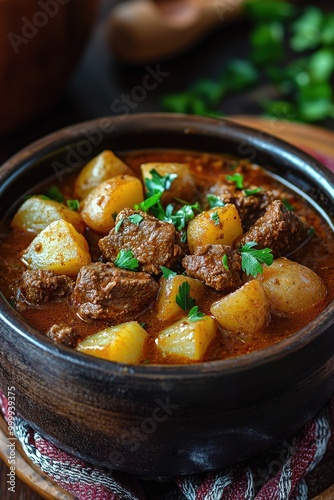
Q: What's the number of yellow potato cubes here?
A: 11